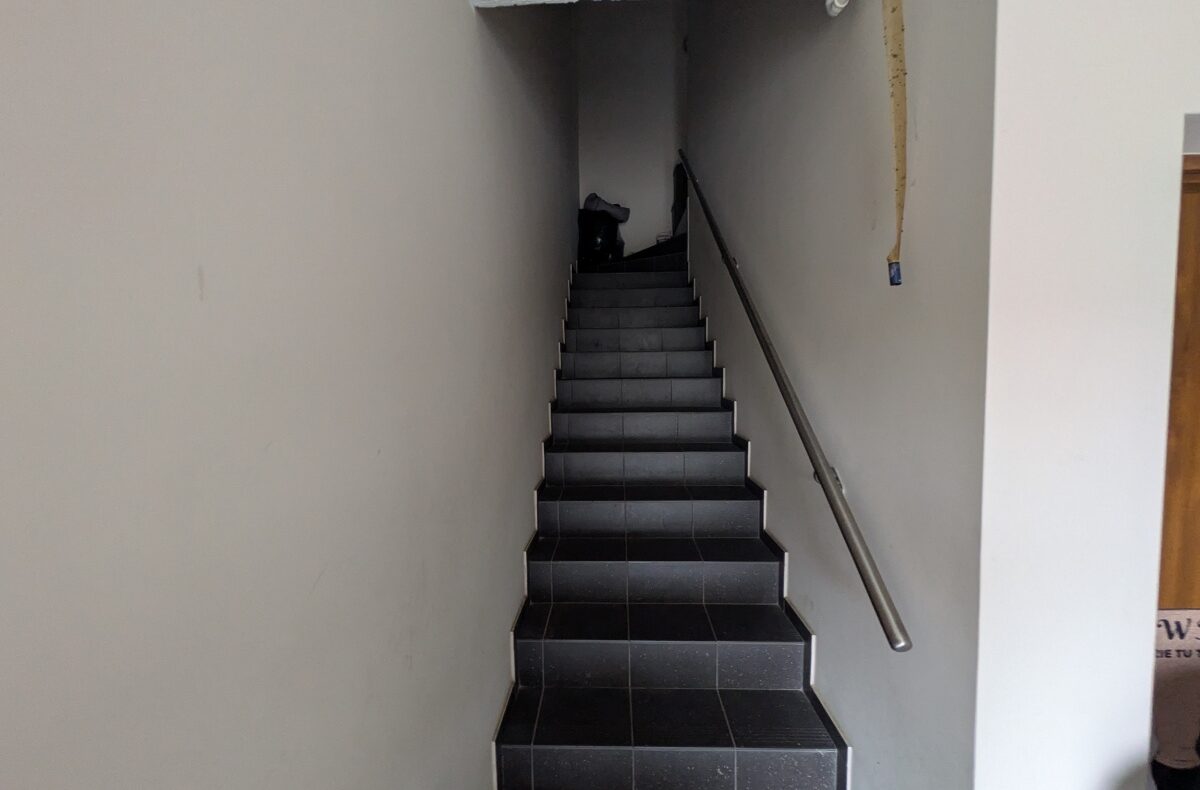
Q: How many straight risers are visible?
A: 12